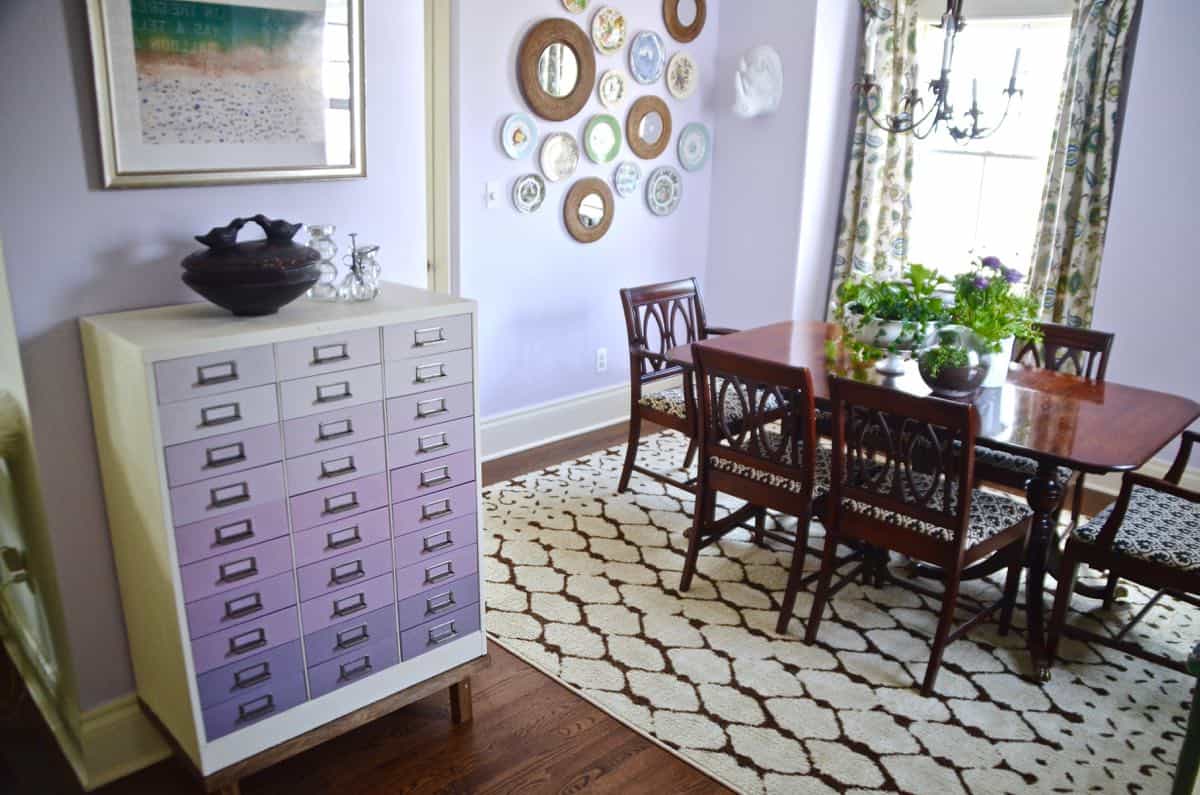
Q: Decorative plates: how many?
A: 12